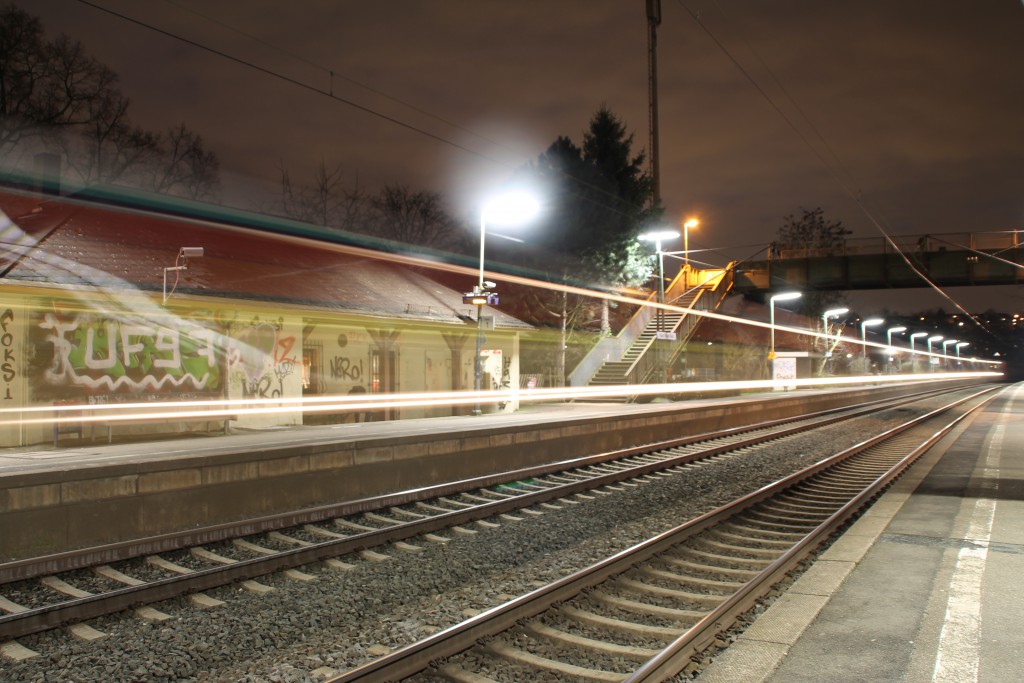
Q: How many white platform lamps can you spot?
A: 10